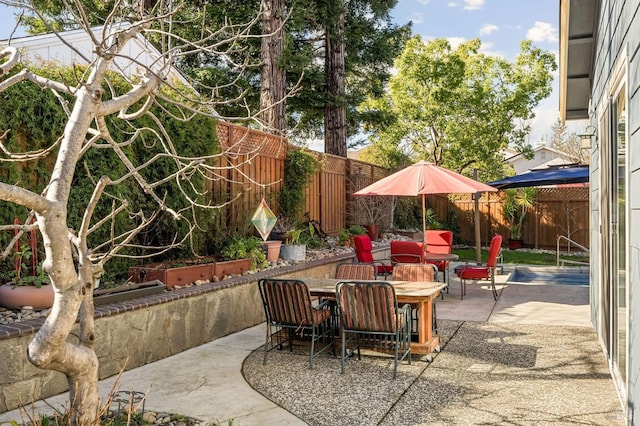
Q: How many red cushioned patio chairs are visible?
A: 4